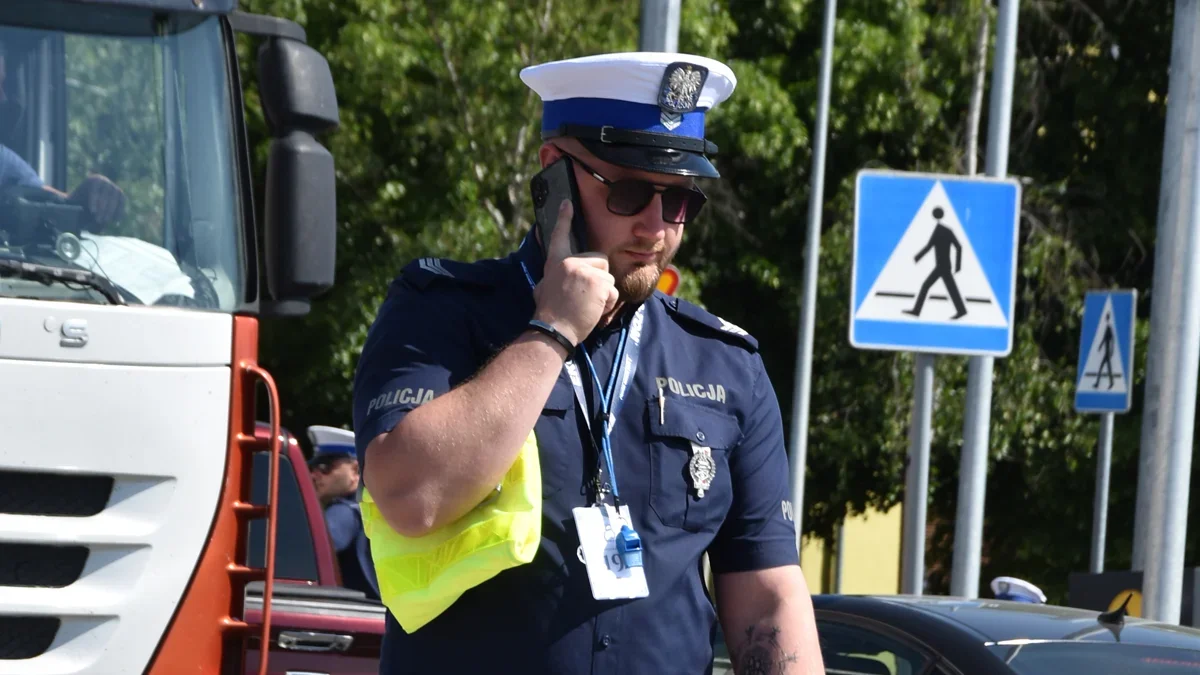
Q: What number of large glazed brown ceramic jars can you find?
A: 0